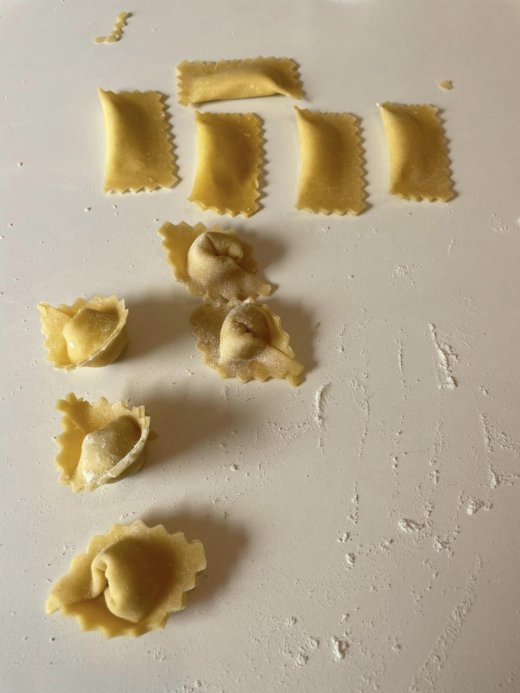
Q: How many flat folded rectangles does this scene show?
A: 5